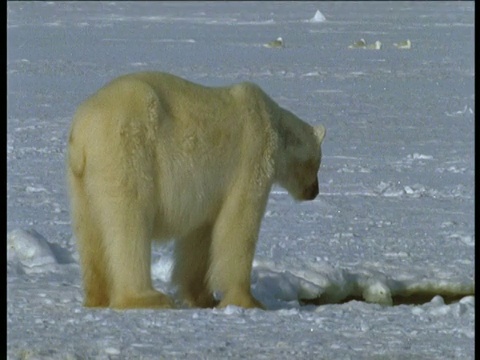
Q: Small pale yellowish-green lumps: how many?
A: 4